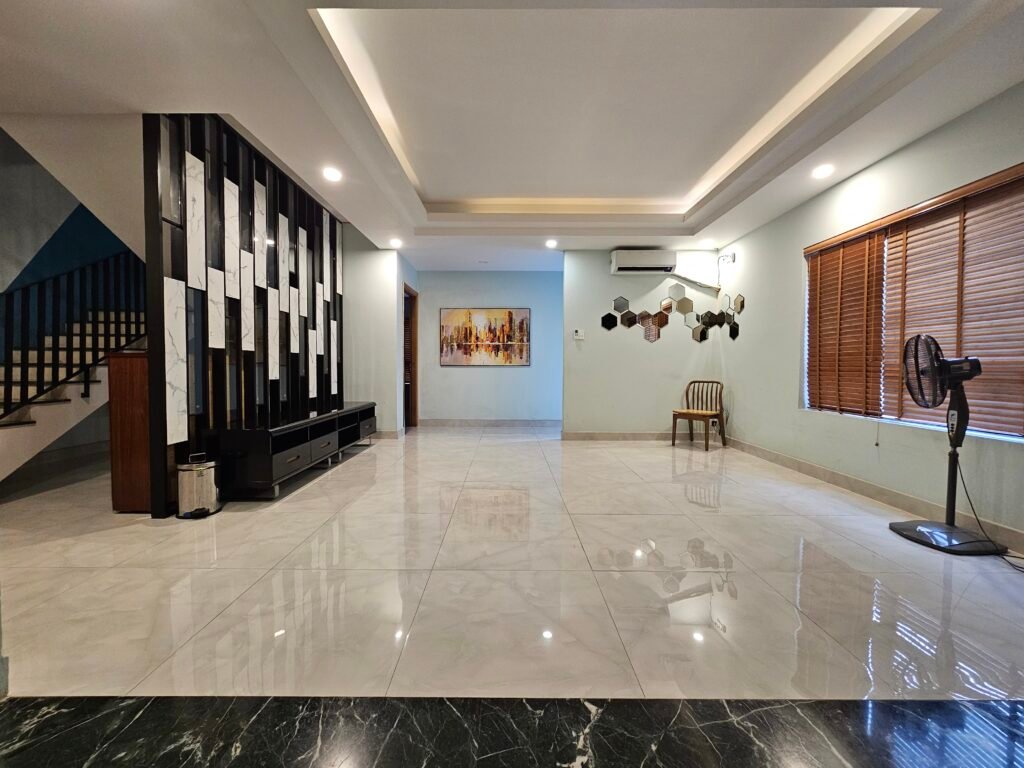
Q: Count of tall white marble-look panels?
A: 15